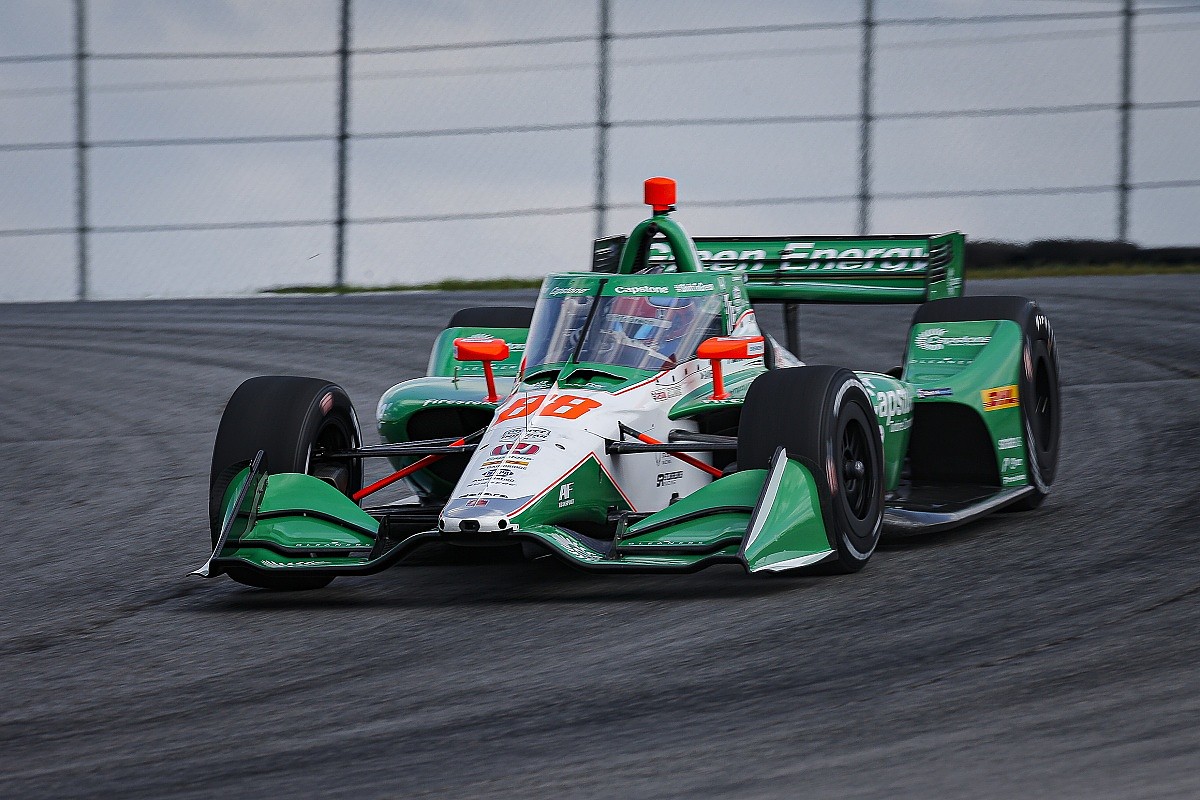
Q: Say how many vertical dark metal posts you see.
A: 5